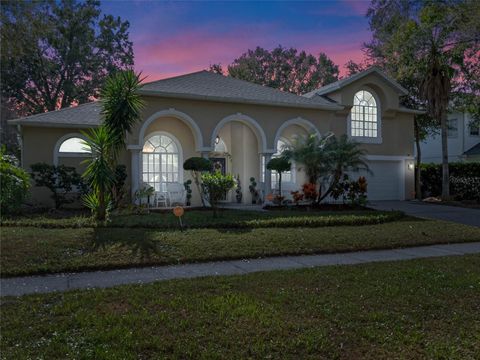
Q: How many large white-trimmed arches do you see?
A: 3